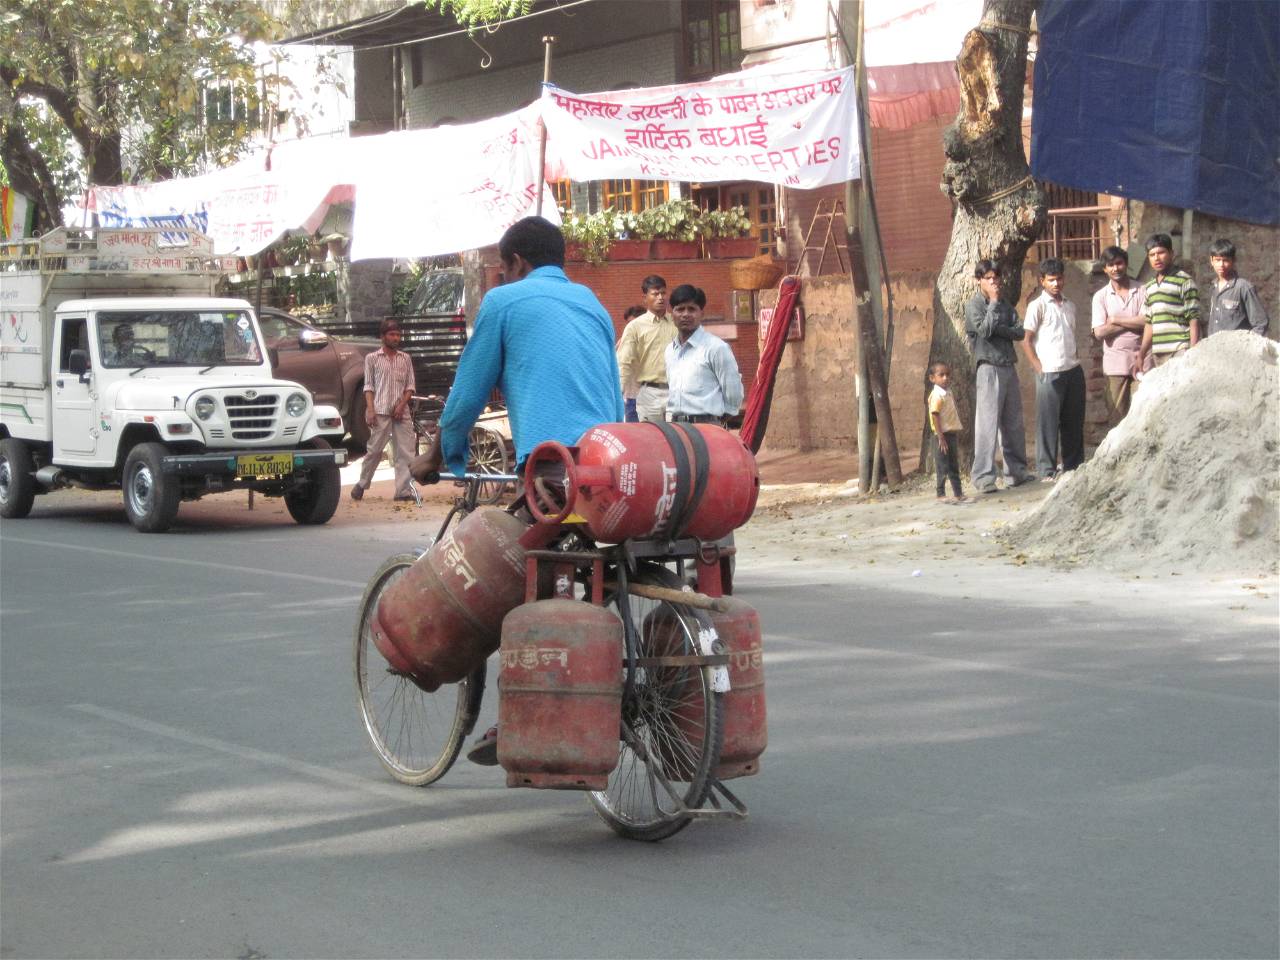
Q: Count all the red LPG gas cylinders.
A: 4